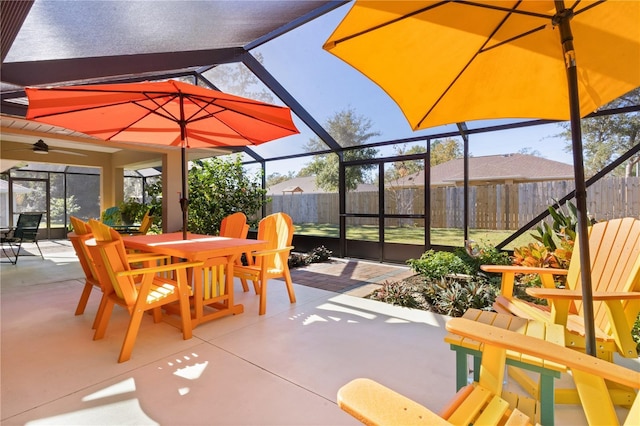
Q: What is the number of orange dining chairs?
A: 4